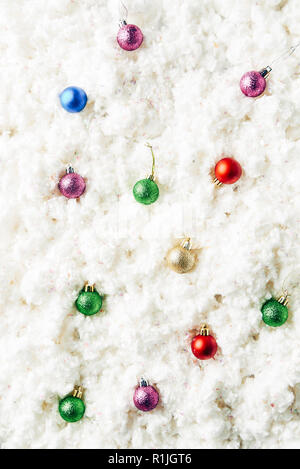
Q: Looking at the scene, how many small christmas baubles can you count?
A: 12